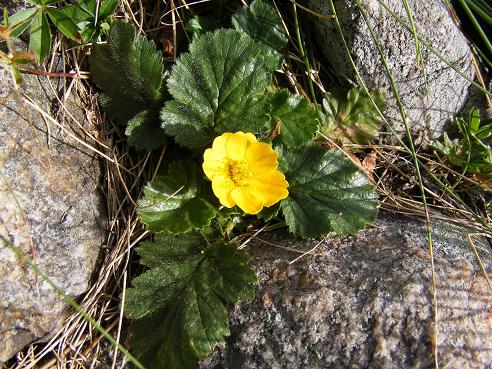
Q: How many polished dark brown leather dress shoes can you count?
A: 0